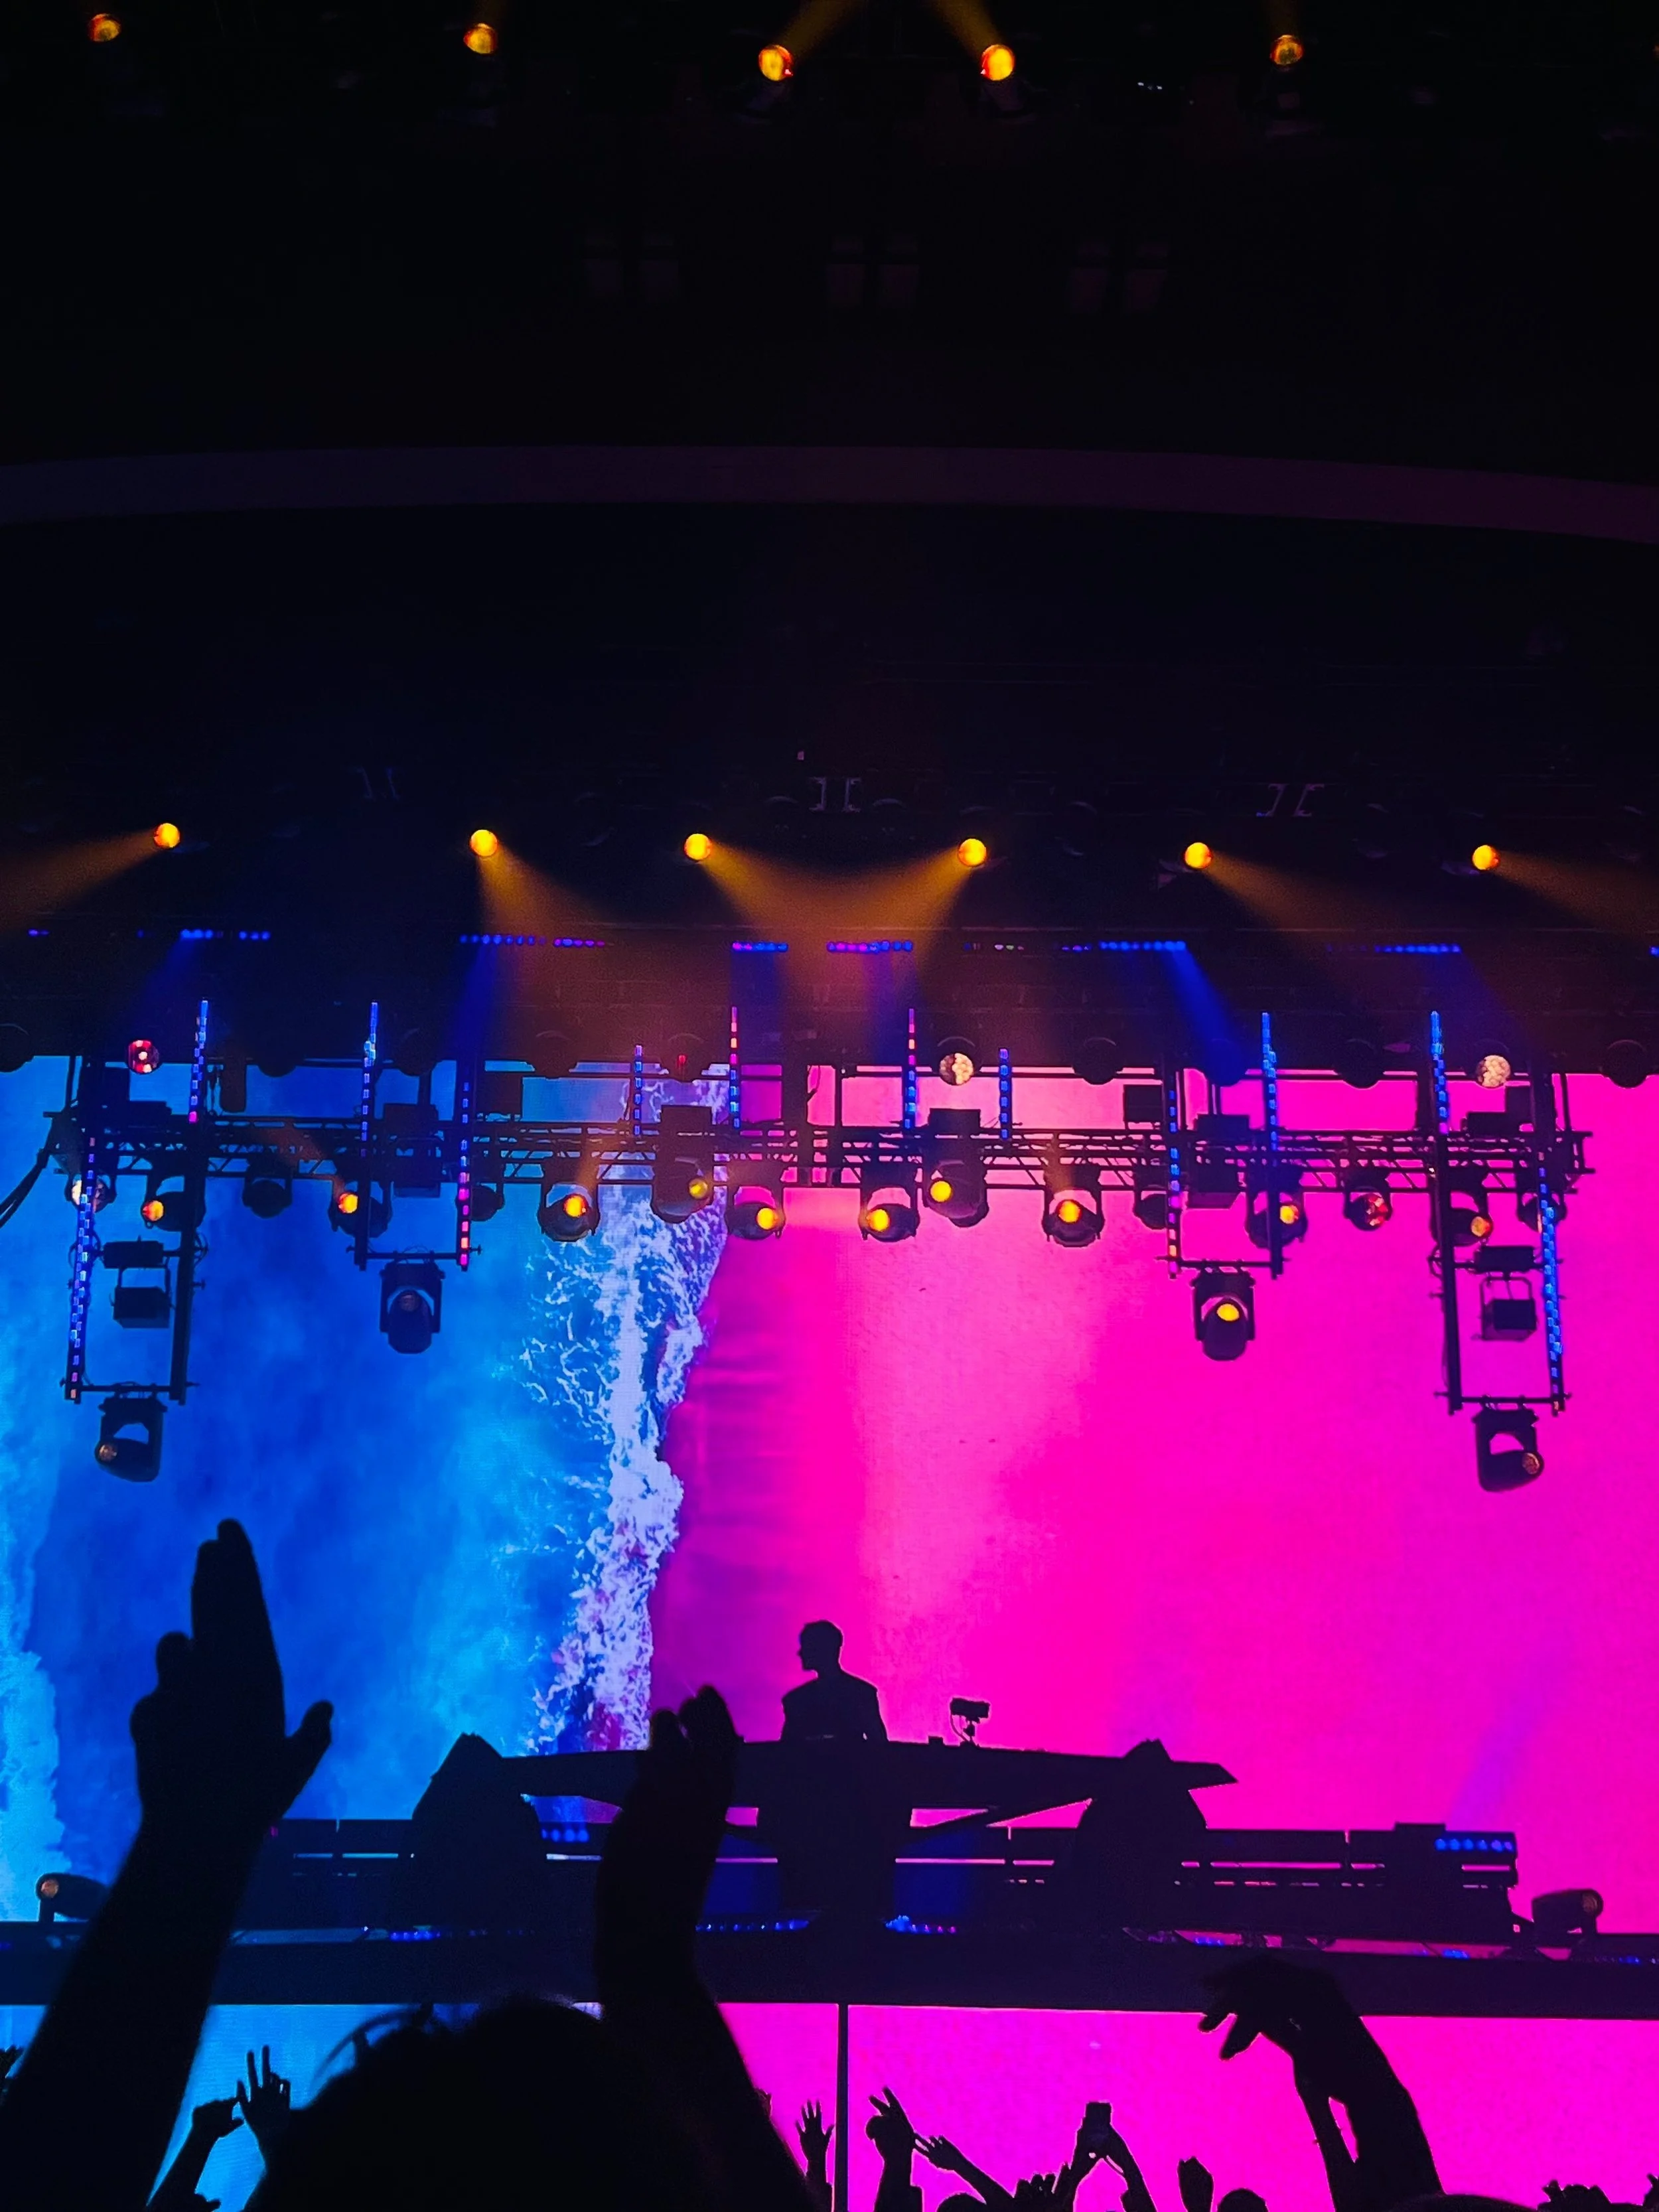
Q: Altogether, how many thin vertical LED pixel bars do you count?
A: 12